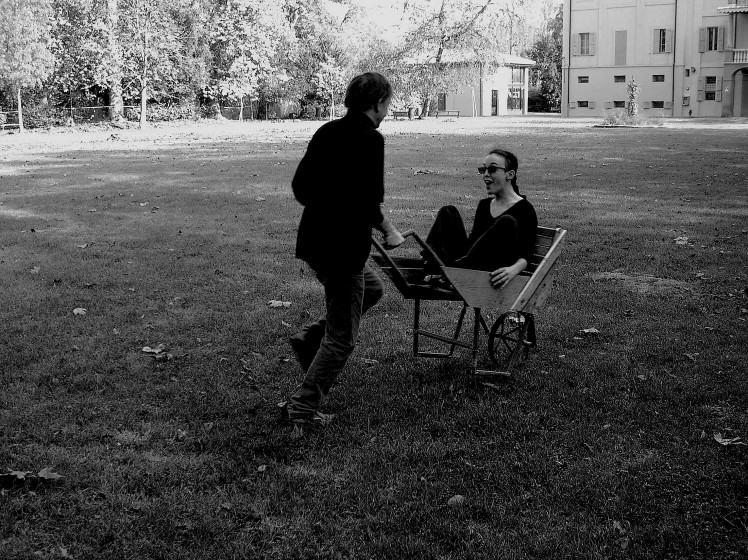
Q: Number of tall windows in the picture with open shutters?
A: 3